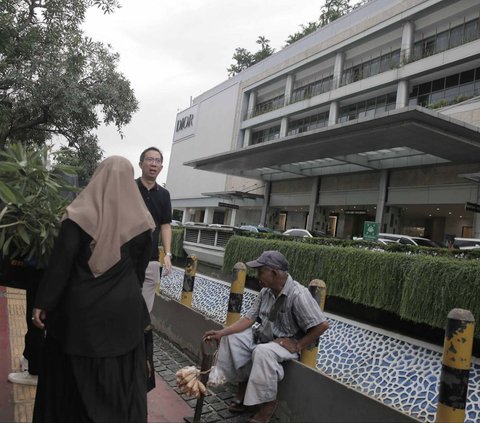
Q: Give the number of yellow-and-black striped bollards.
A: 5